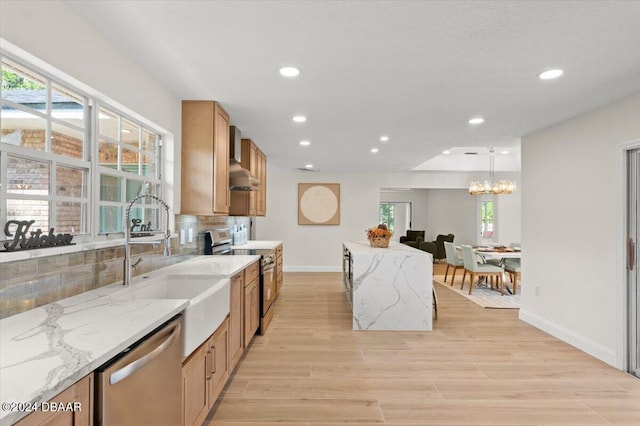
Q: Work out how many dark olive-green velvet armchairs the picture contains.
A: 2